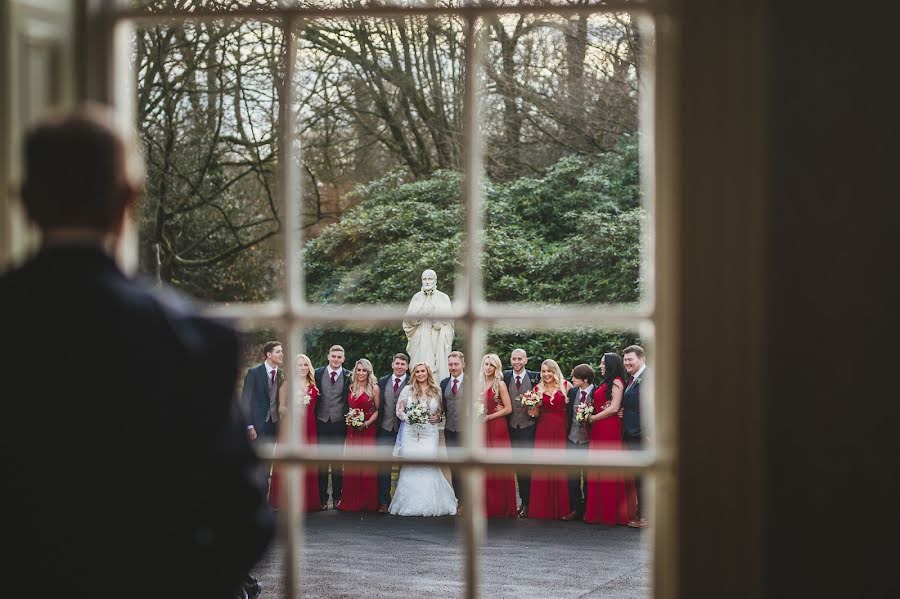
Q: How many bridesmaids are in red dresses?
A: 5